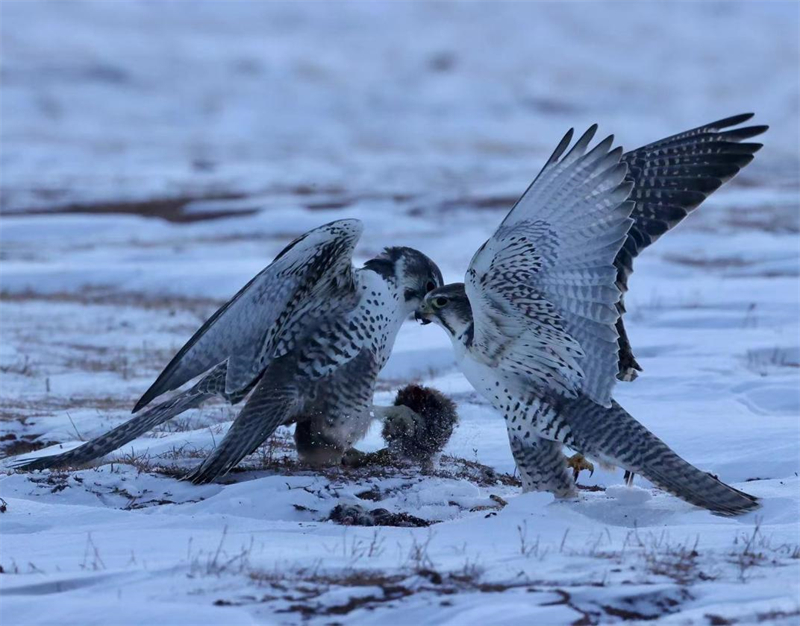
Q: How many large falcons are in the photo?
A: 2